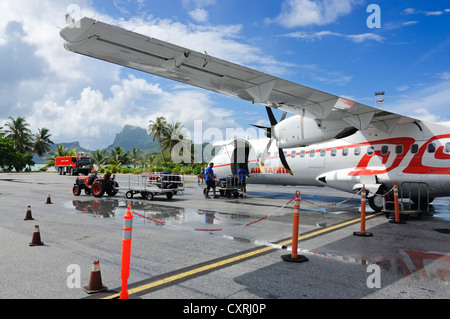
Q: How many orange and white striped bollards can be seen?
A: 4